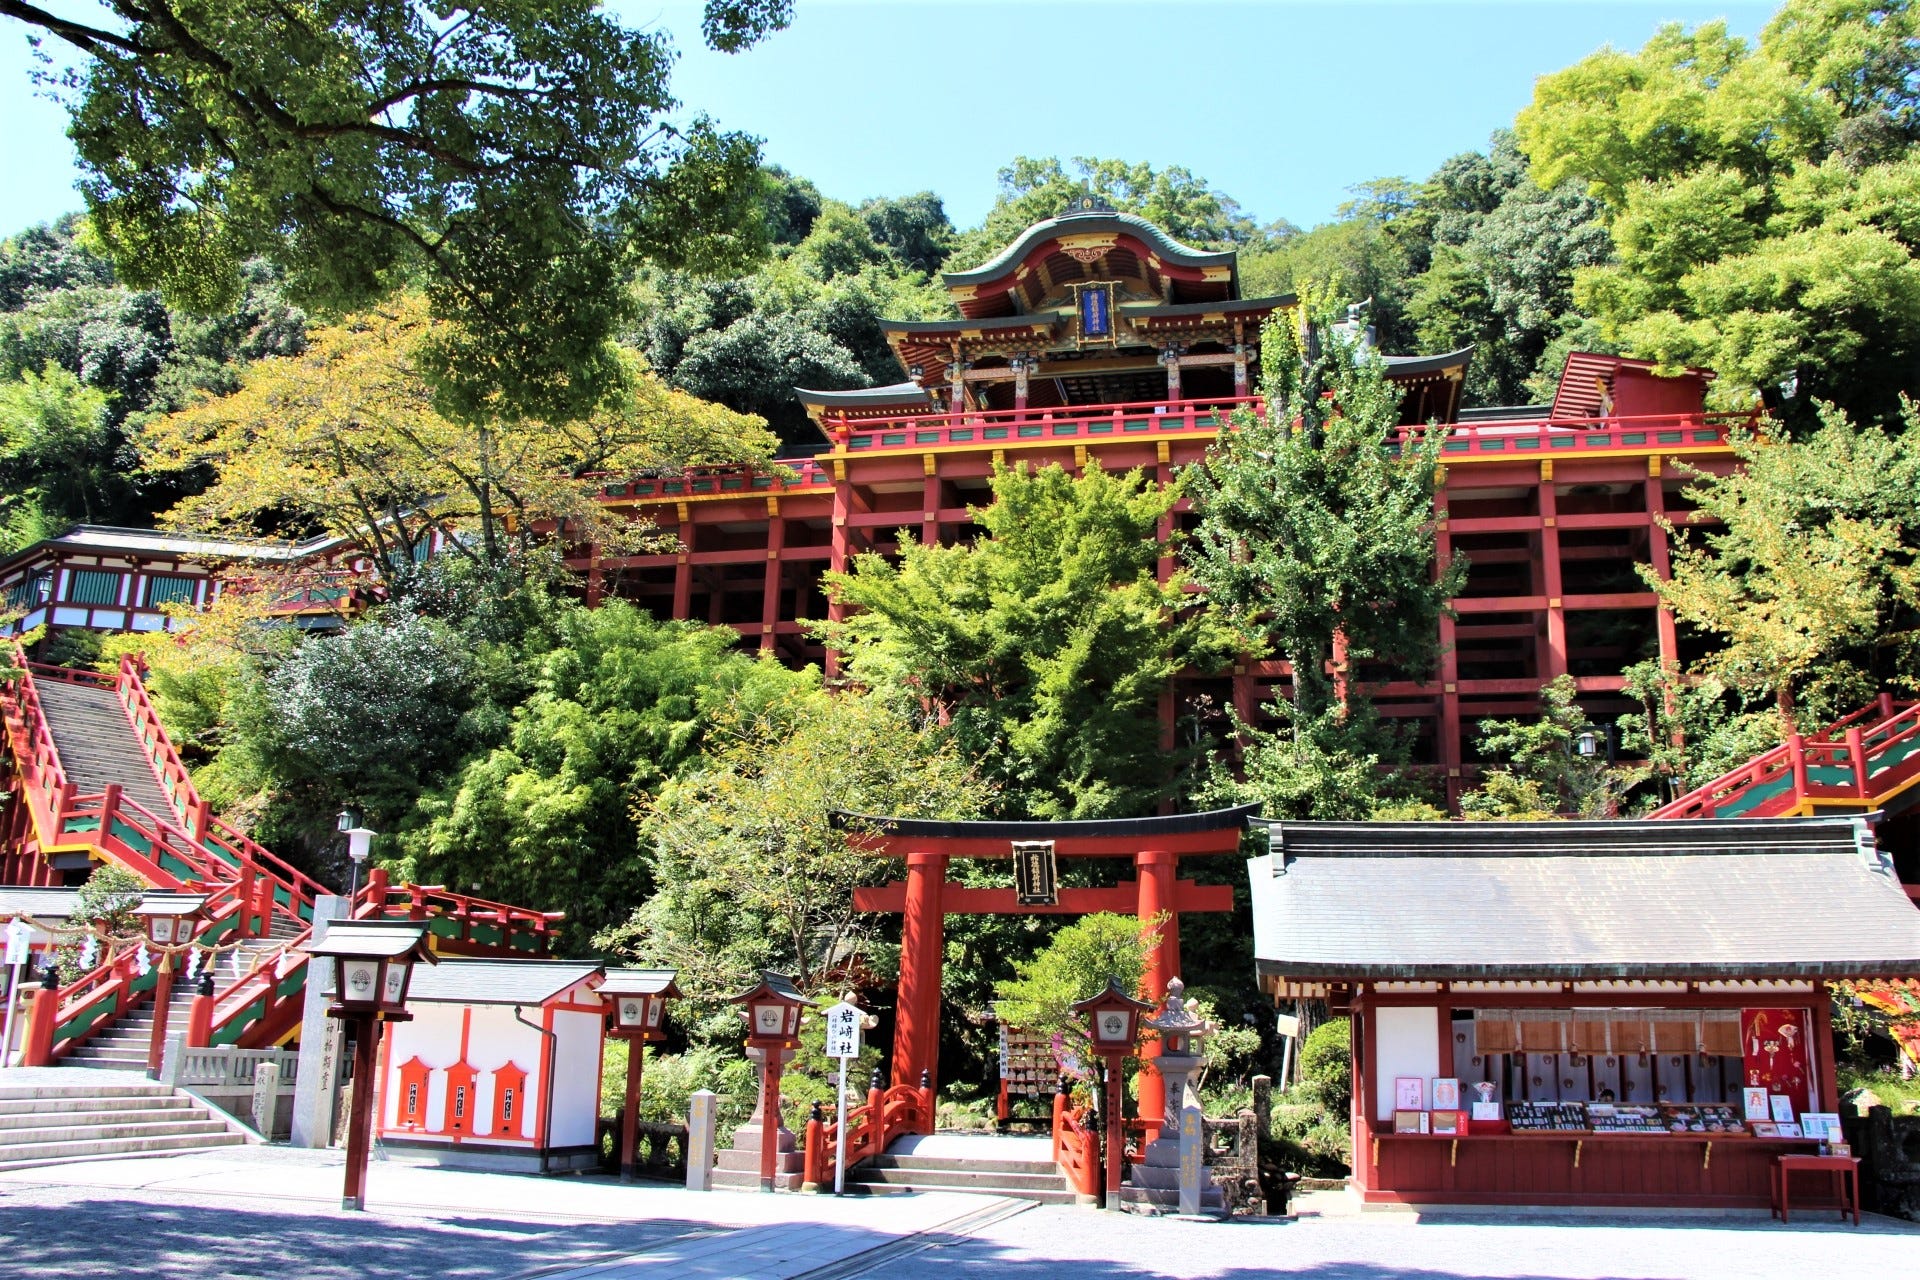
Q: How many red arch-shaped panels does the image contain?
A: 3